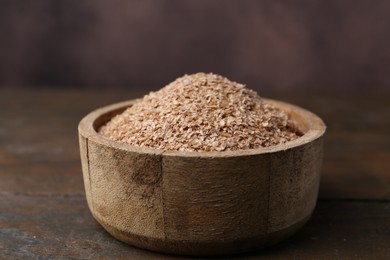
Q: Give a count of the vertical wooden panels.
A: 4